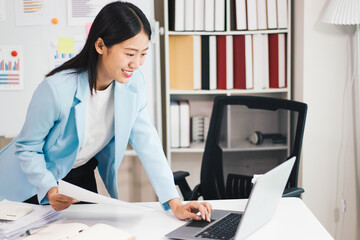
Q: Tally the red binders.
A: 3